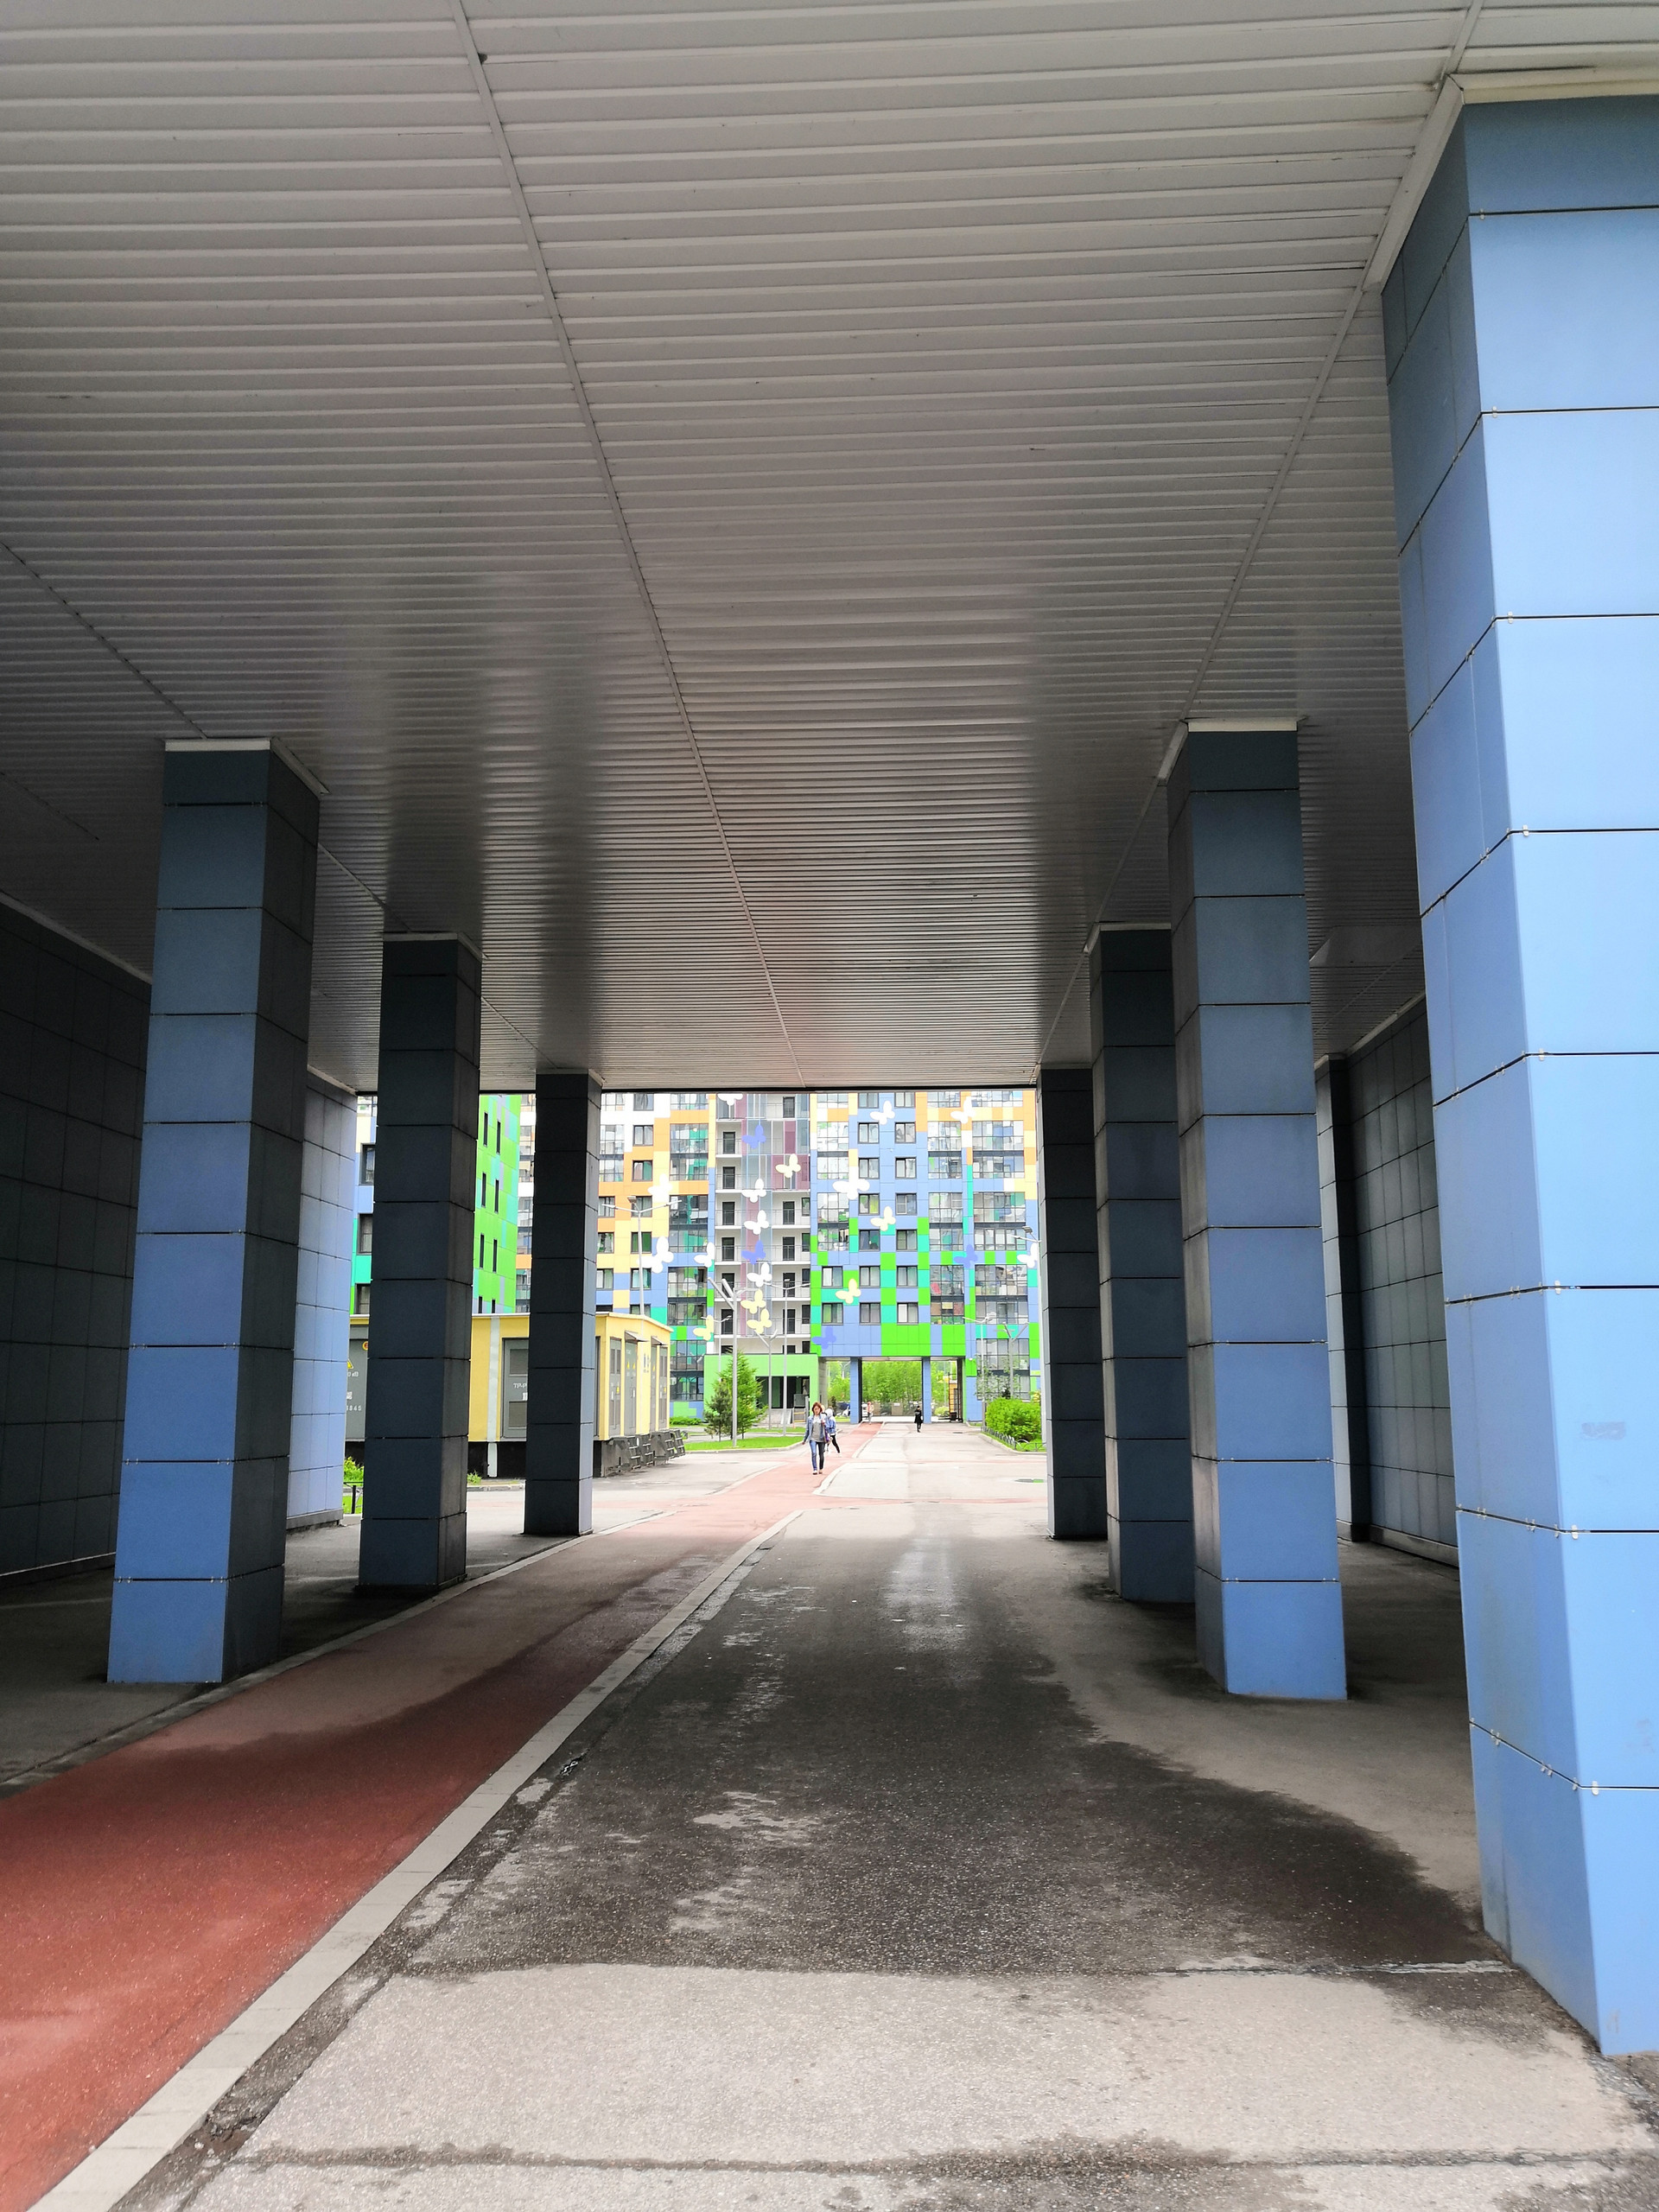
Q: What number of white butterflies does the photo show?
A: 11